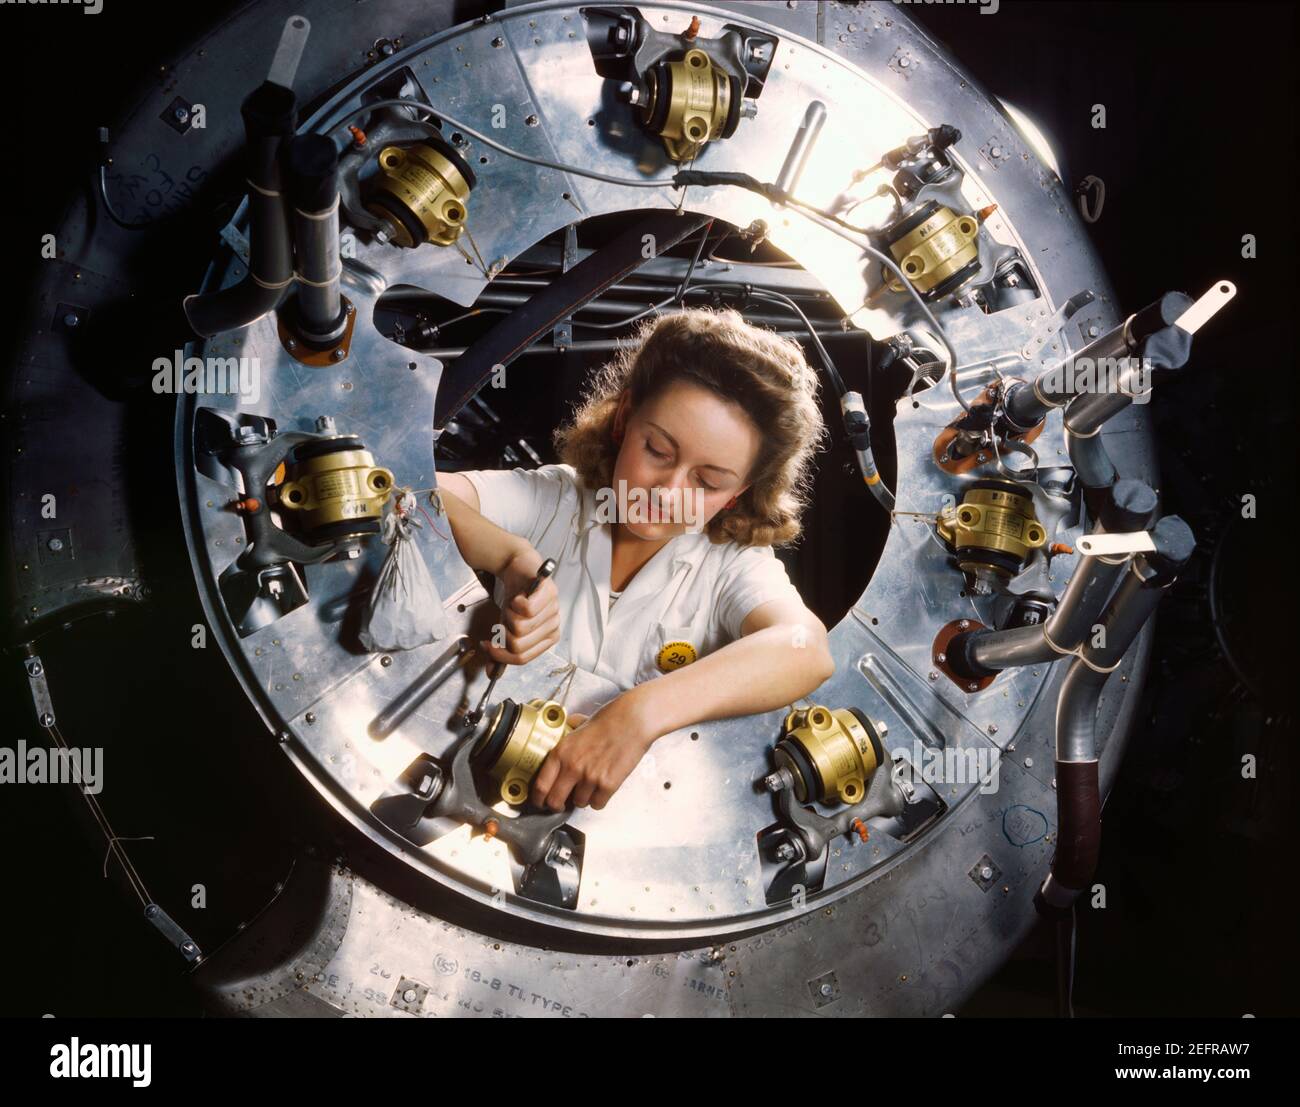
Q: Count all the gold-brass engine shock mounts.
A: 7